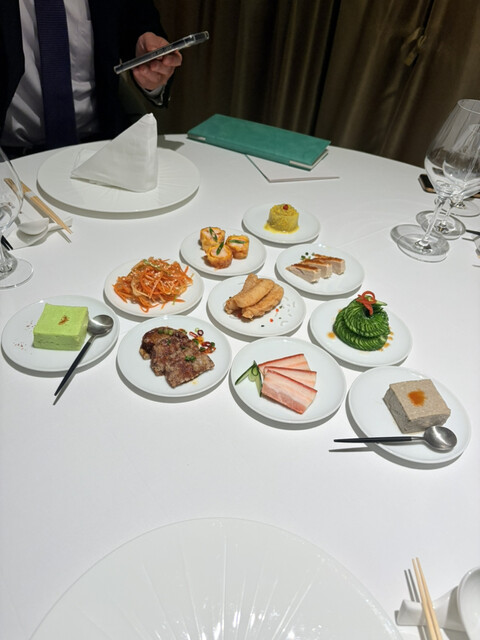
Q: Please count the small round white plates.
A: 10